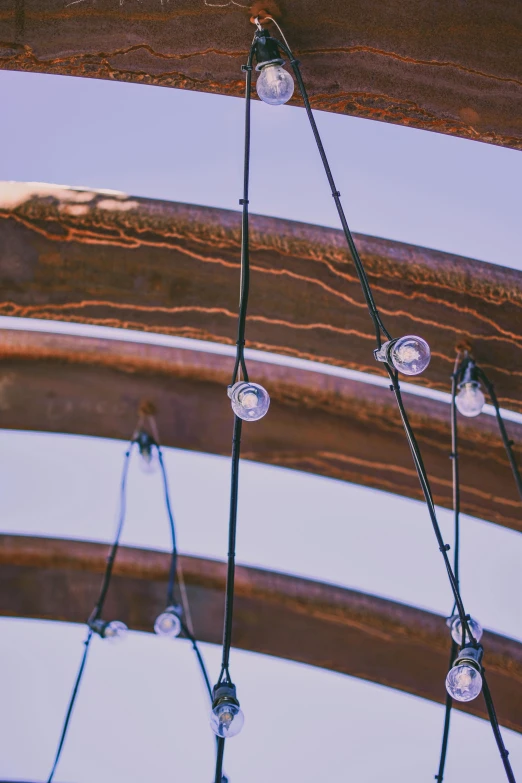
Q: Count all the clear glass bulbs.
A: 10